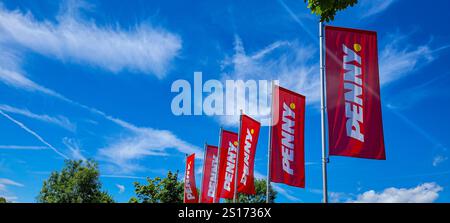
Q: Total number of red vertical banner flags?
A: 6